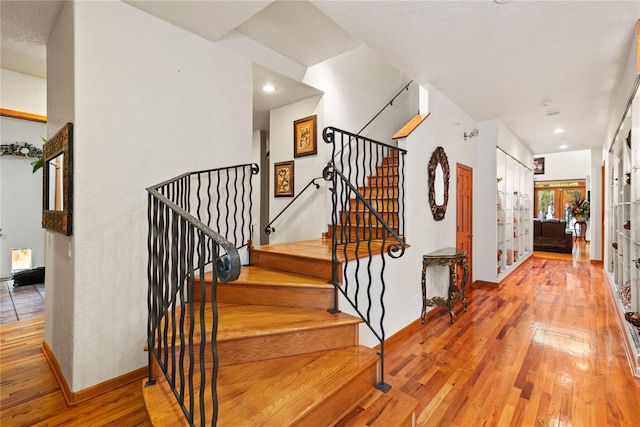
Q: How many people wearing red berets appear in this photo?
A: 0